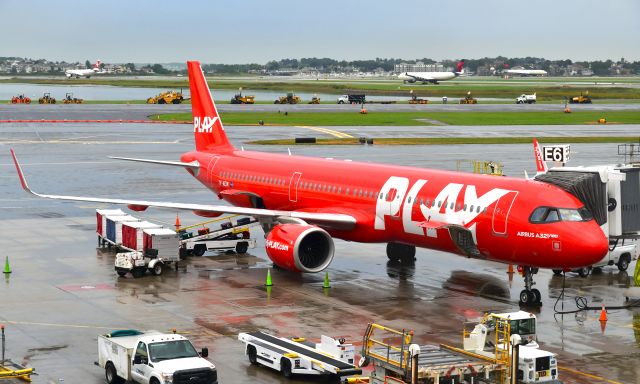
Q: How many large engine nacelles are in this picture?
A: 1